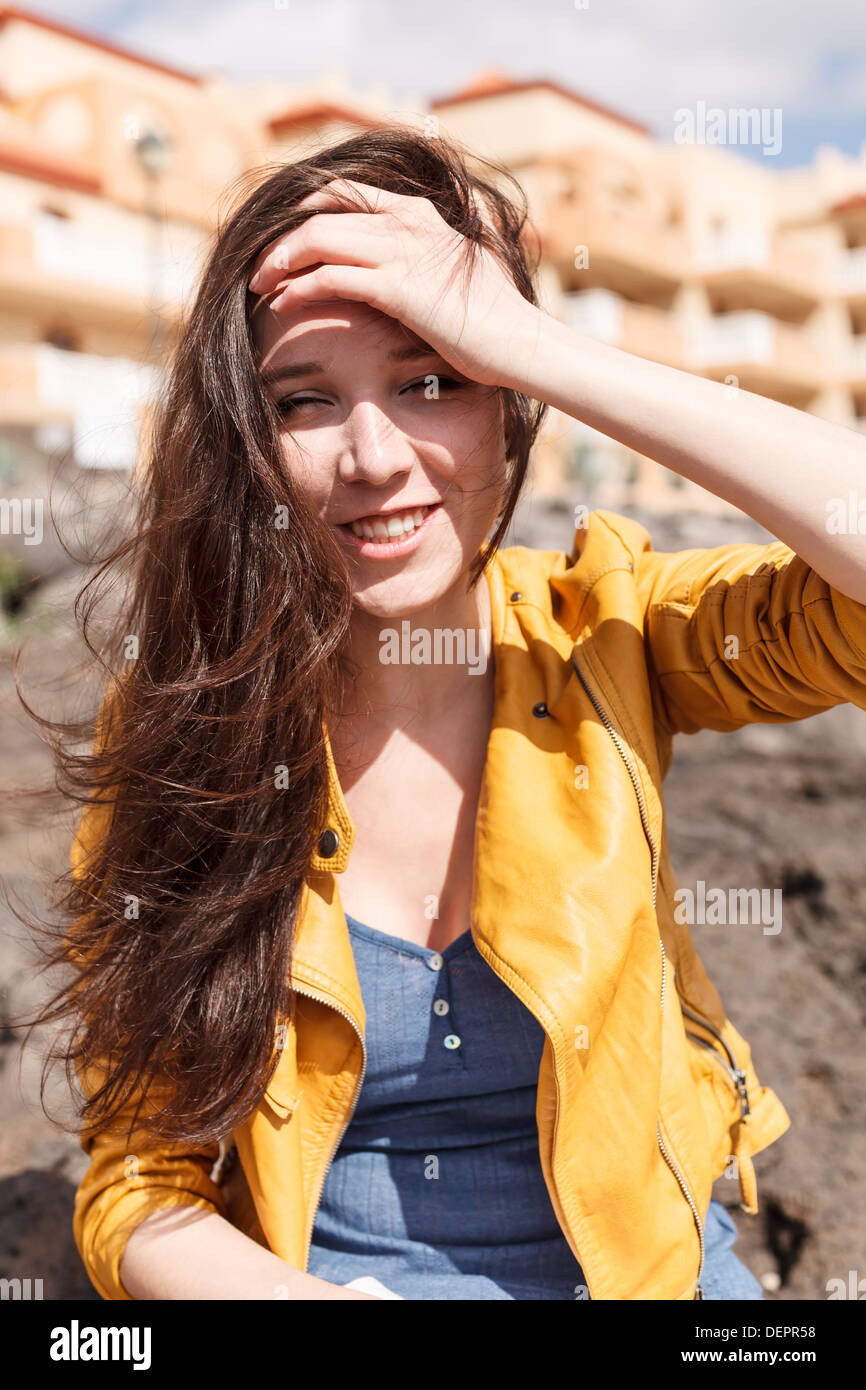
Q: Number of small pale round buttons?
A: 3